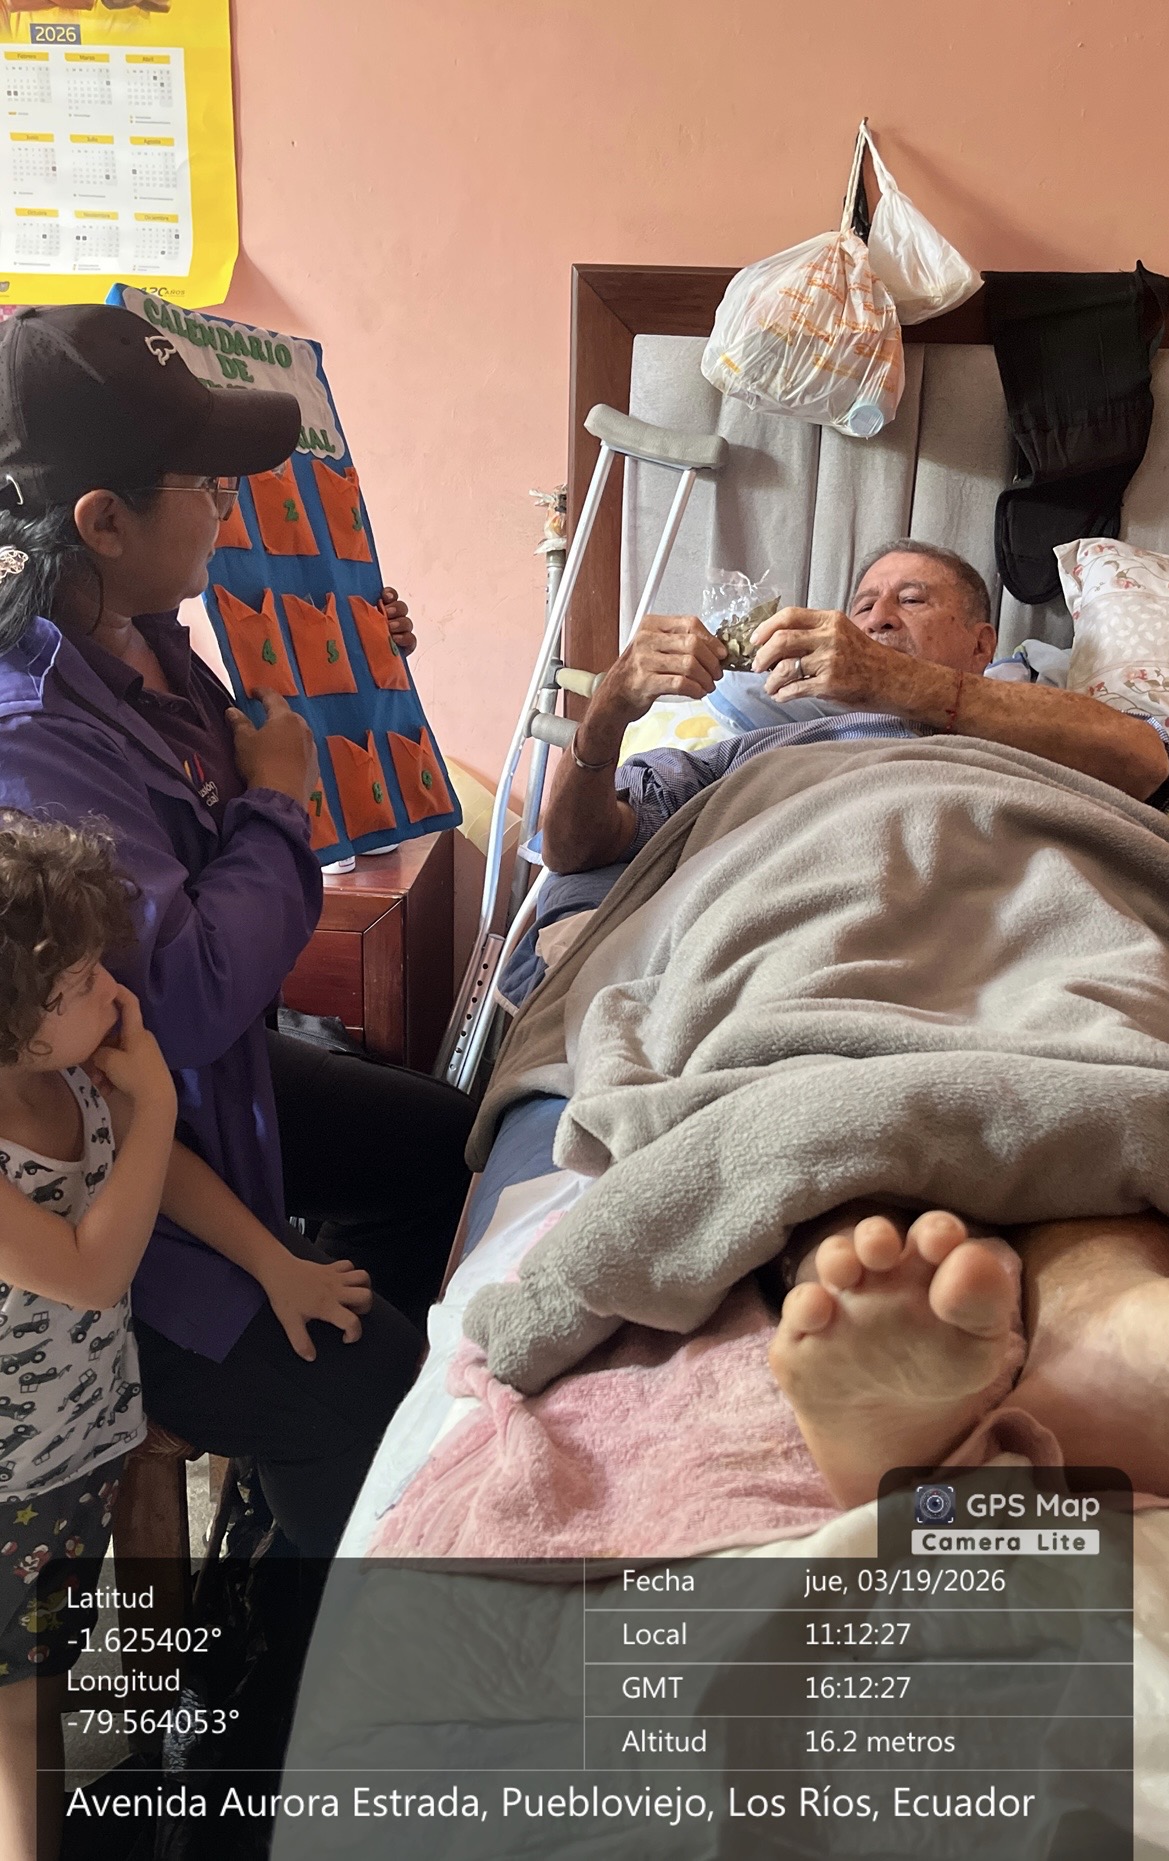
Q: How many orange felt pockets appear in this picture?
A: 9